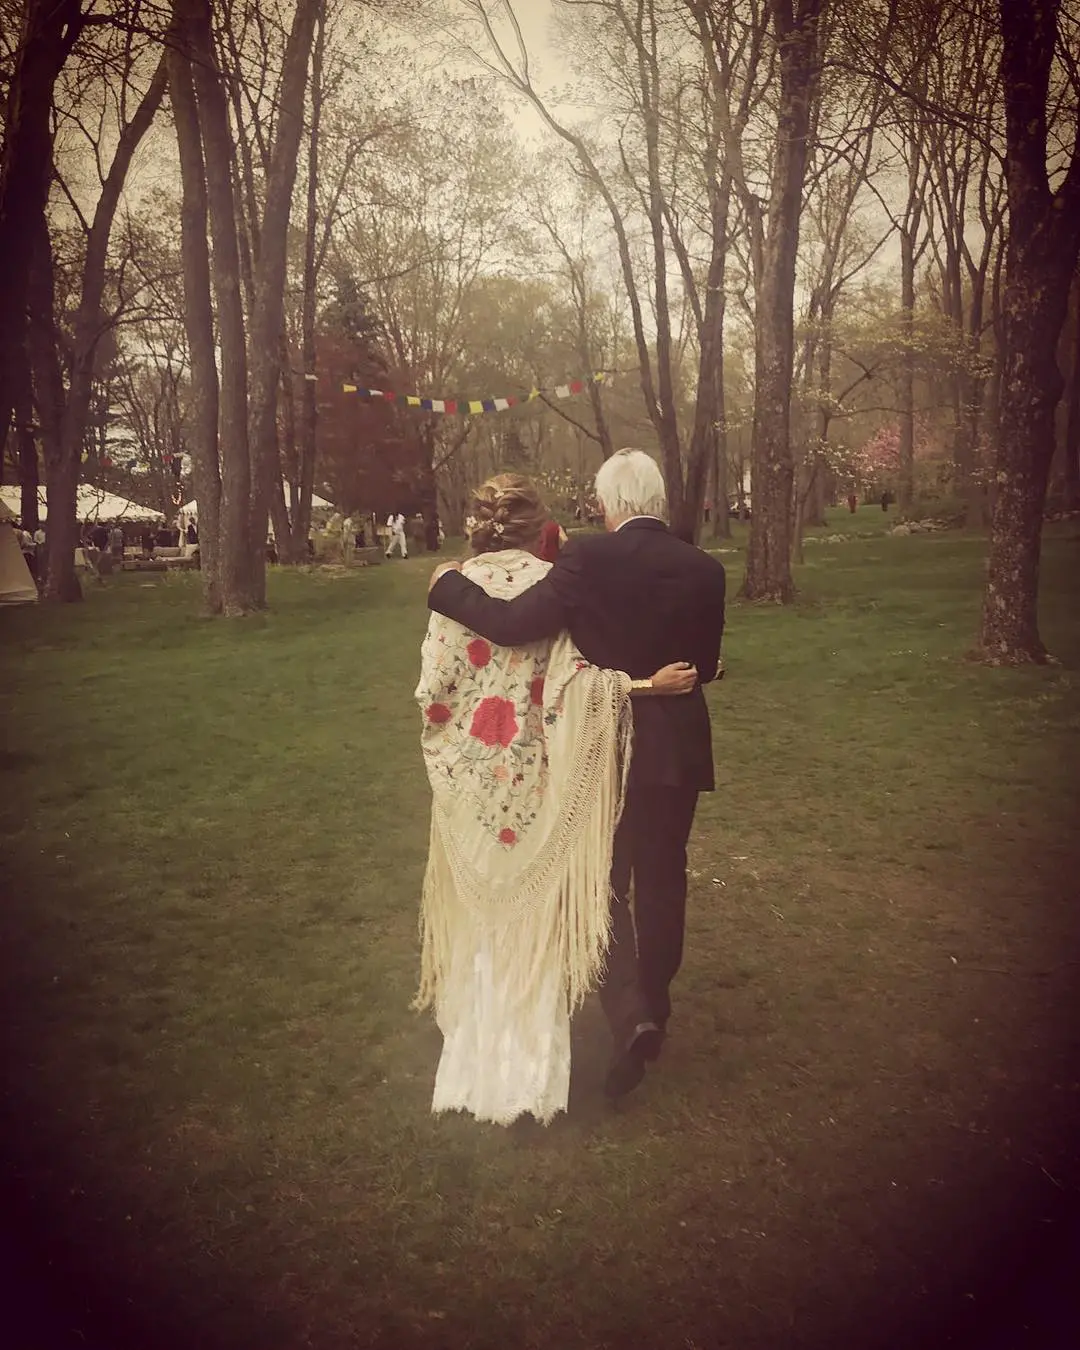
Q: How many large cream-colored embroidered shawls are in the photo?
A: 1